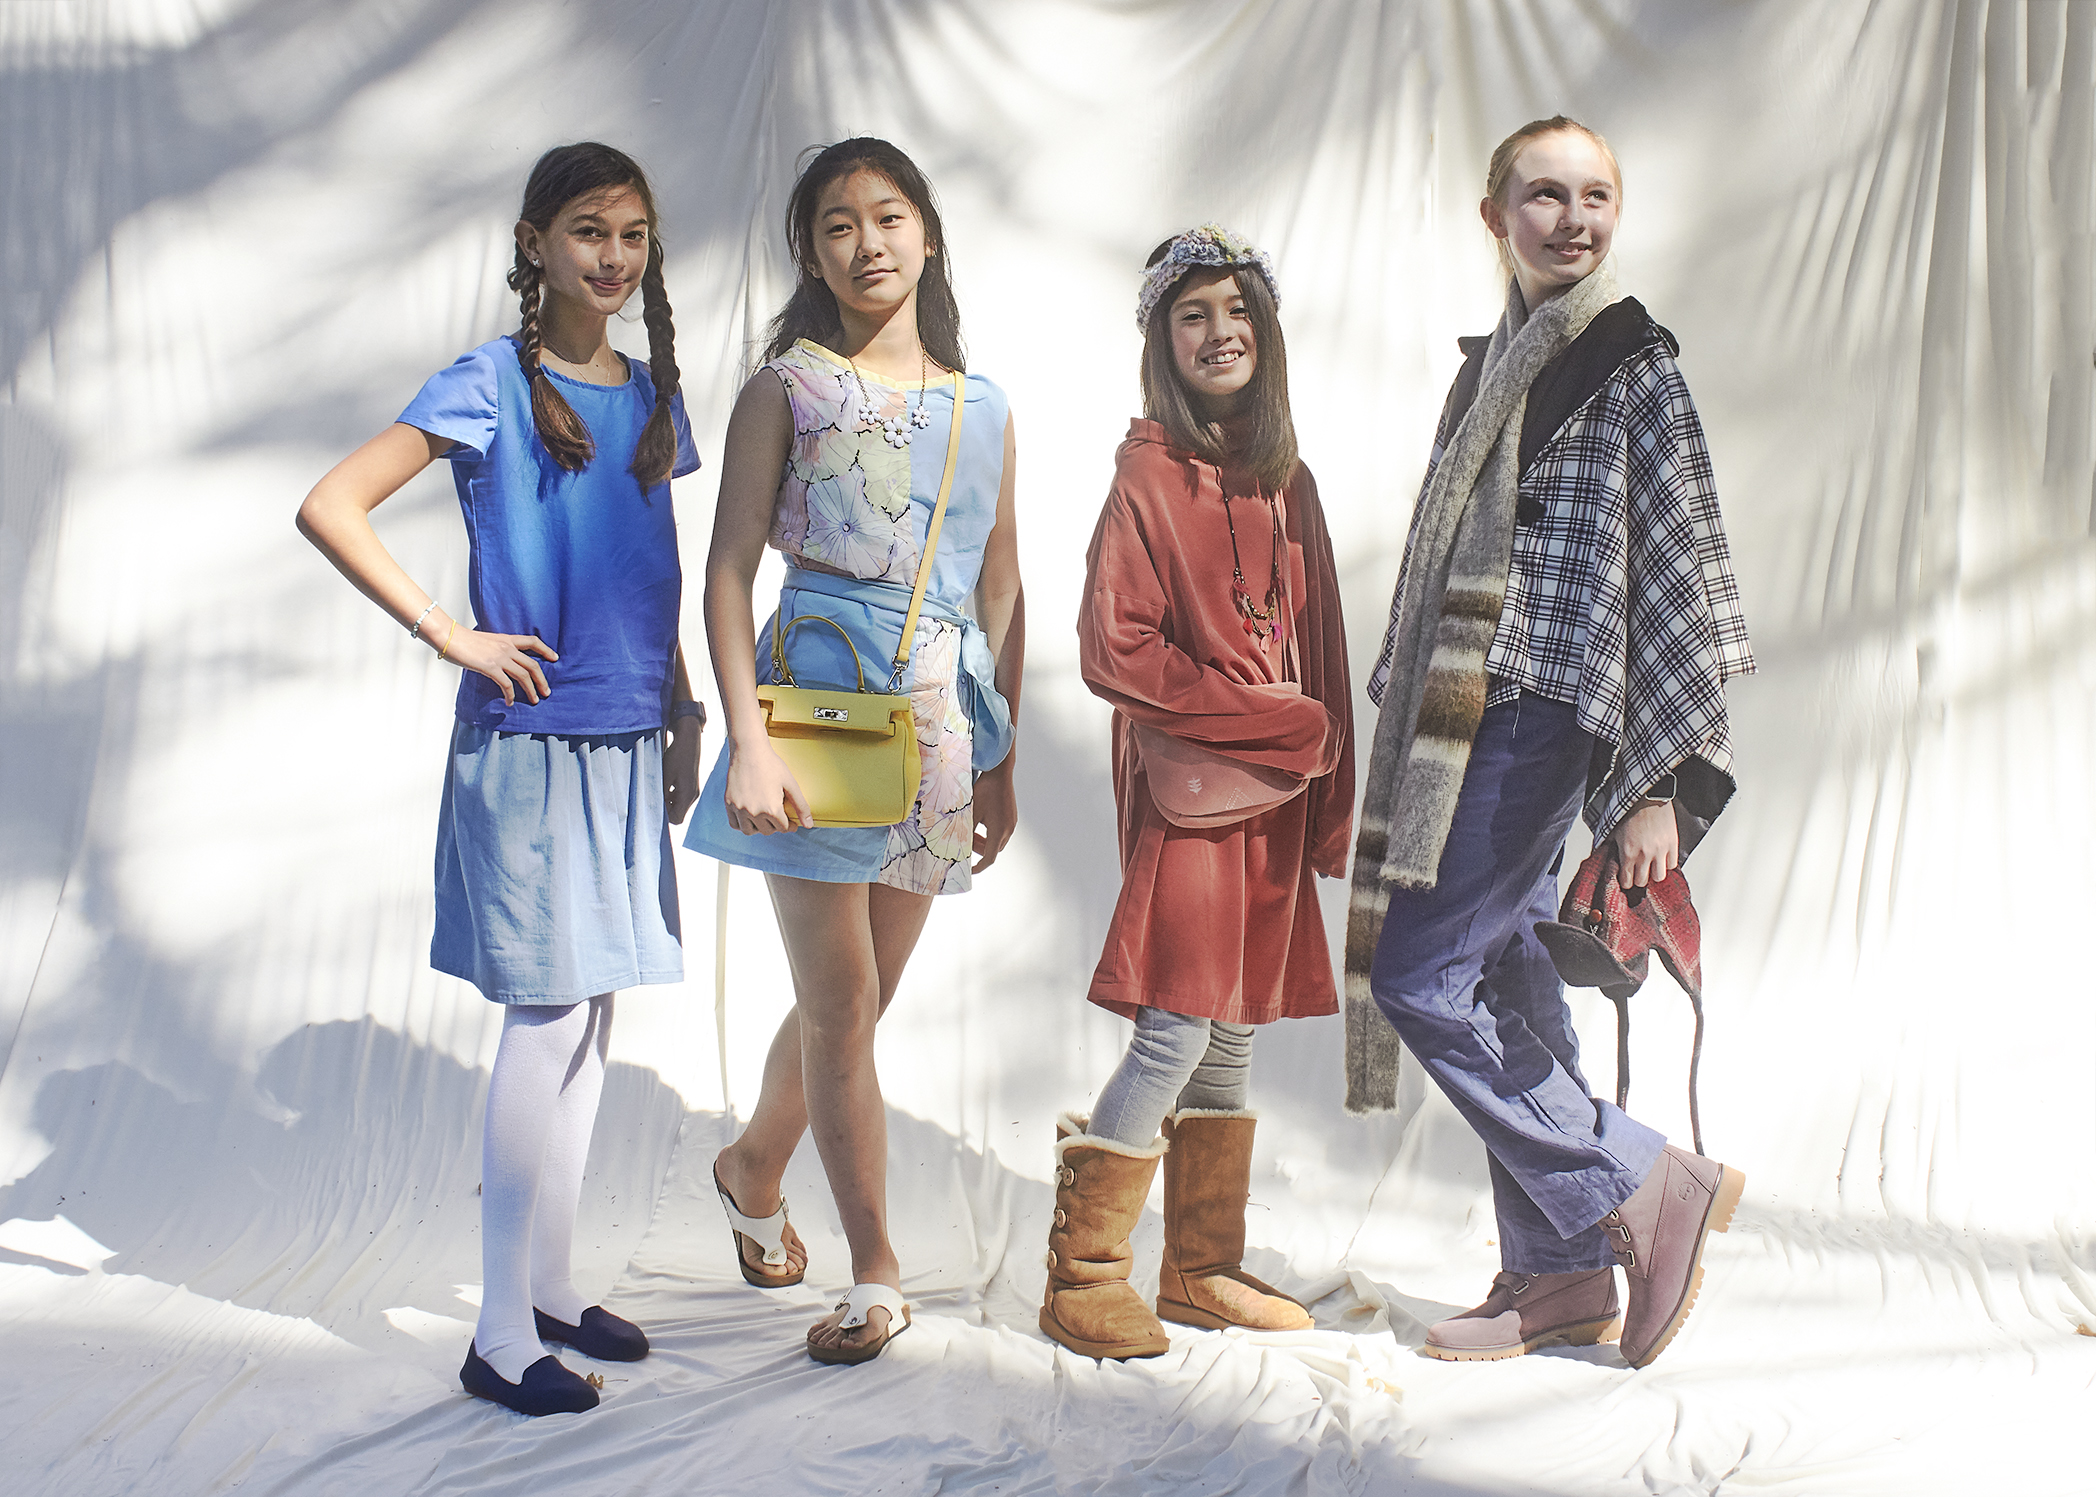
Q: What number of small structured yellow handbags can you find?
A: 1